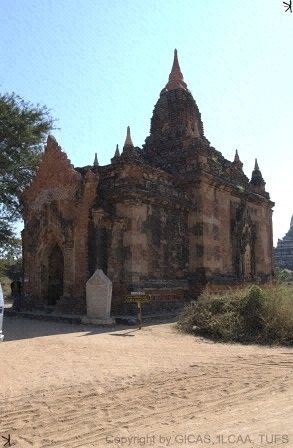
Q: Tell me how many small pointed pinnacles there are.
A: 5